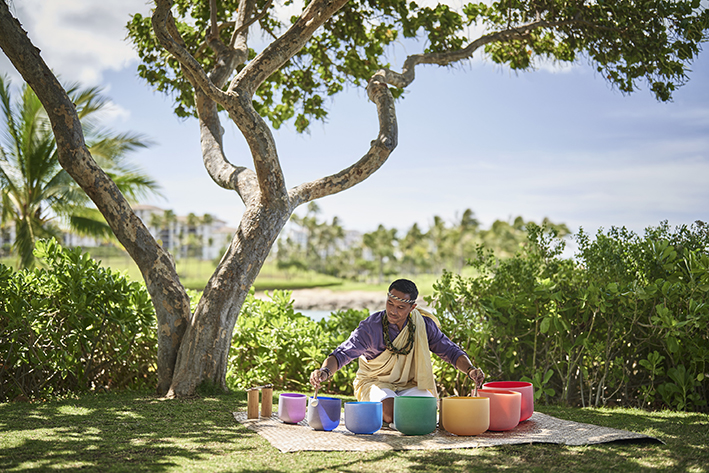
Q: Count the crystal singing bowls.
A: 7